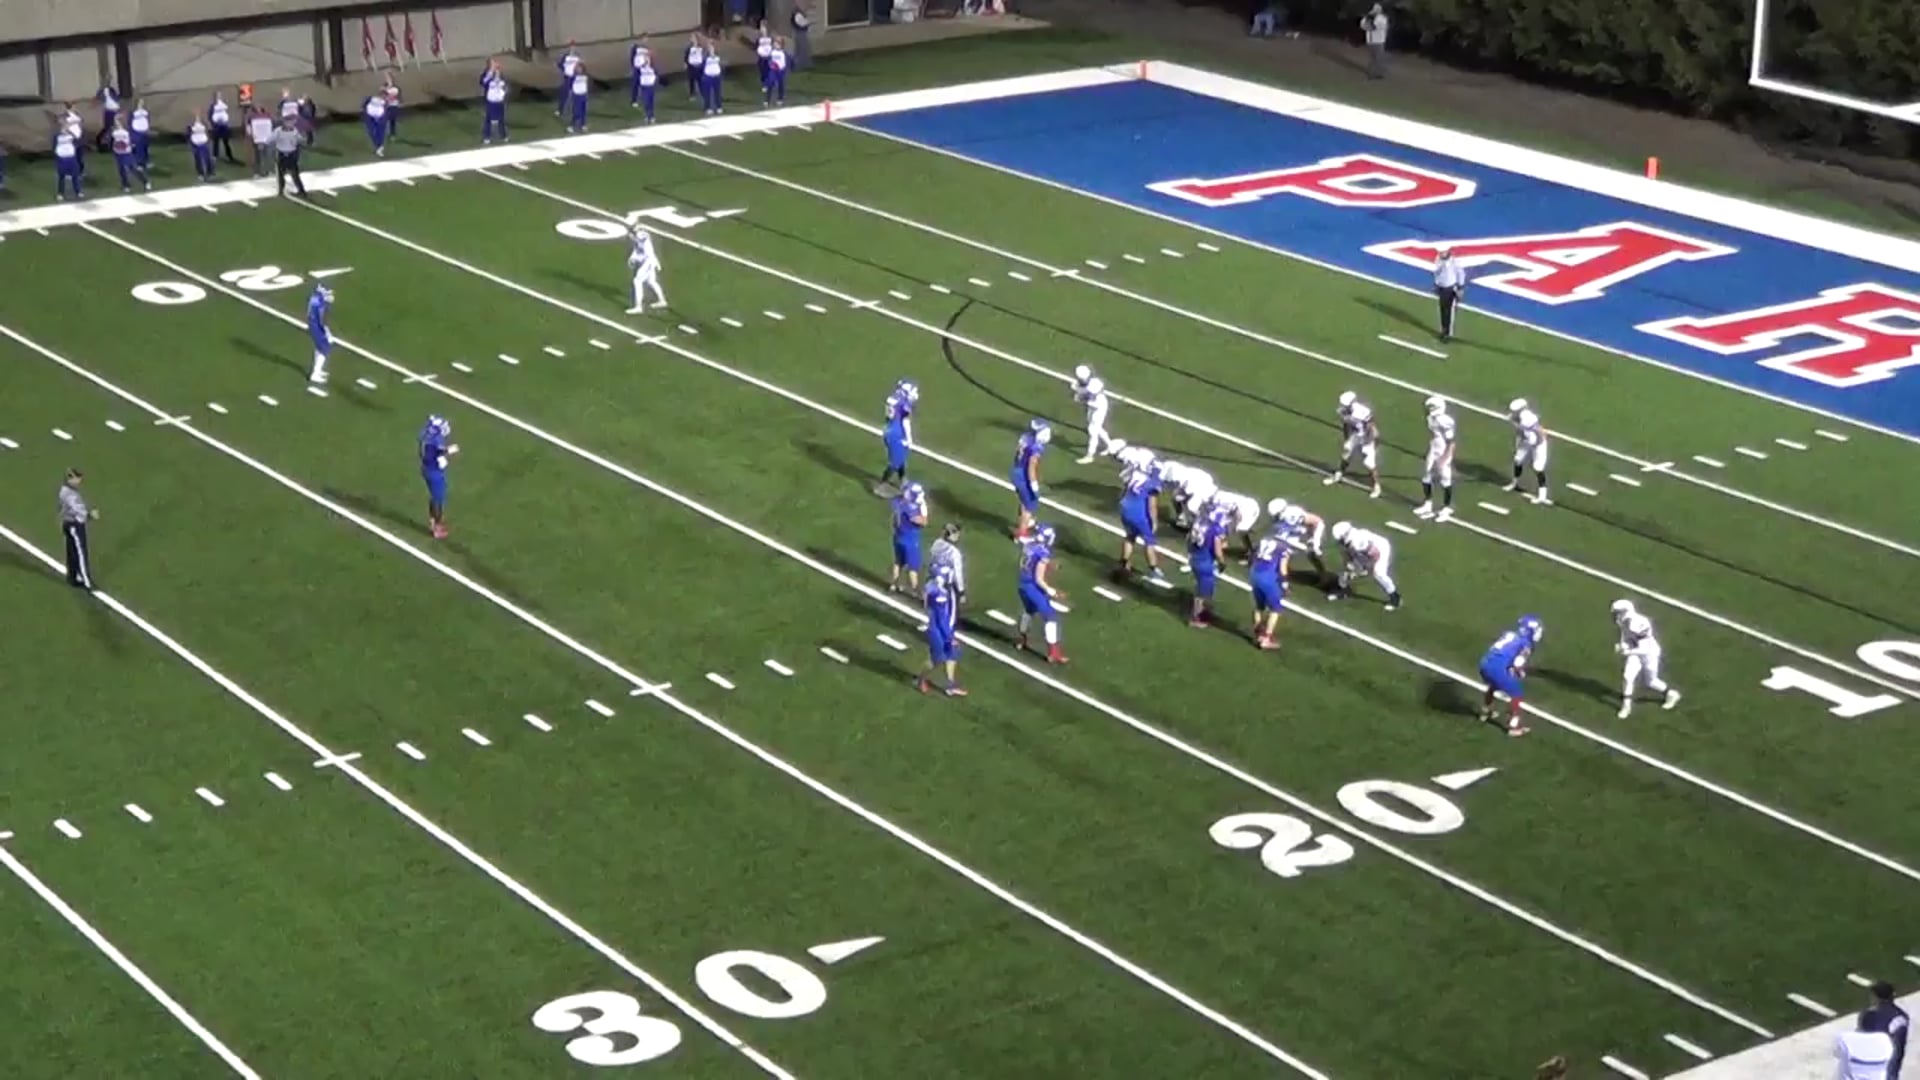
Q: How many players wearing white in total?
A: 11